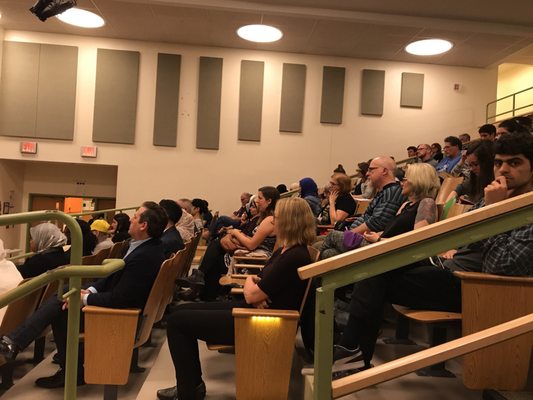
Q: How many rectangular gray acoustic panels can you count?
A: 10